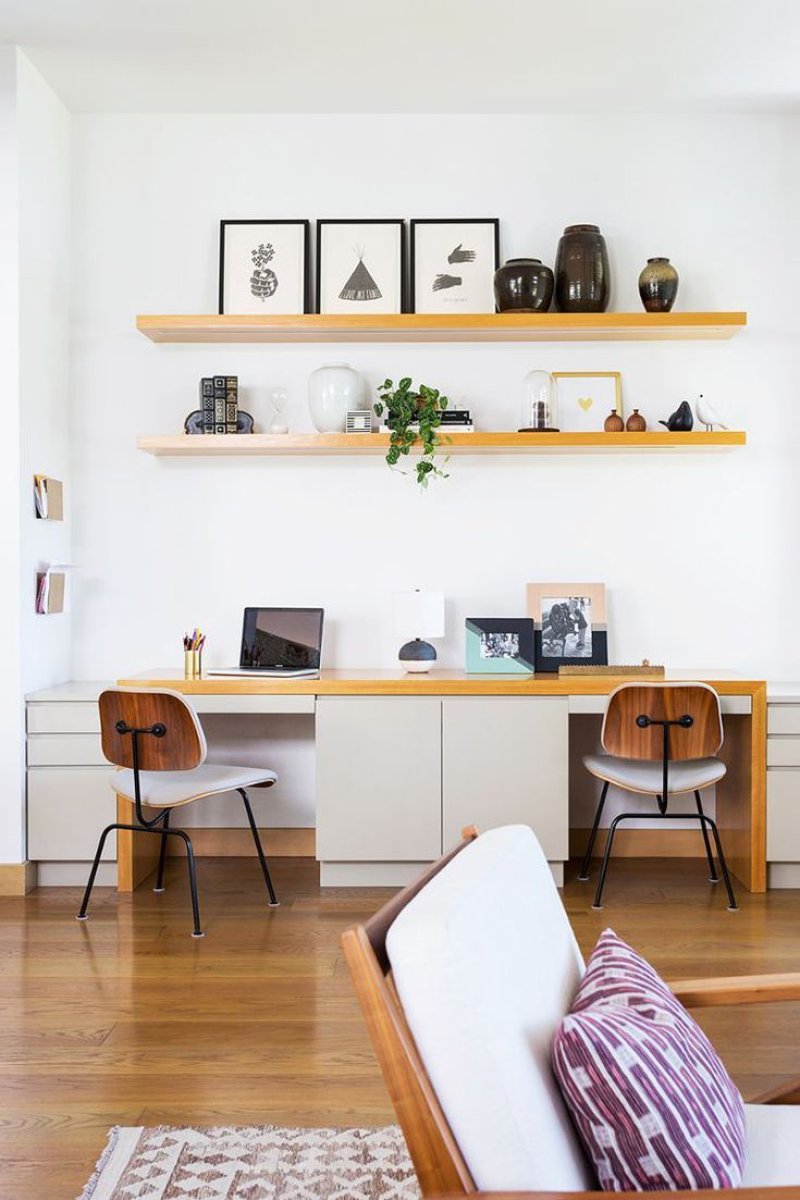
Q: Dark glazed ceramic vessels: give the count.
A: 3